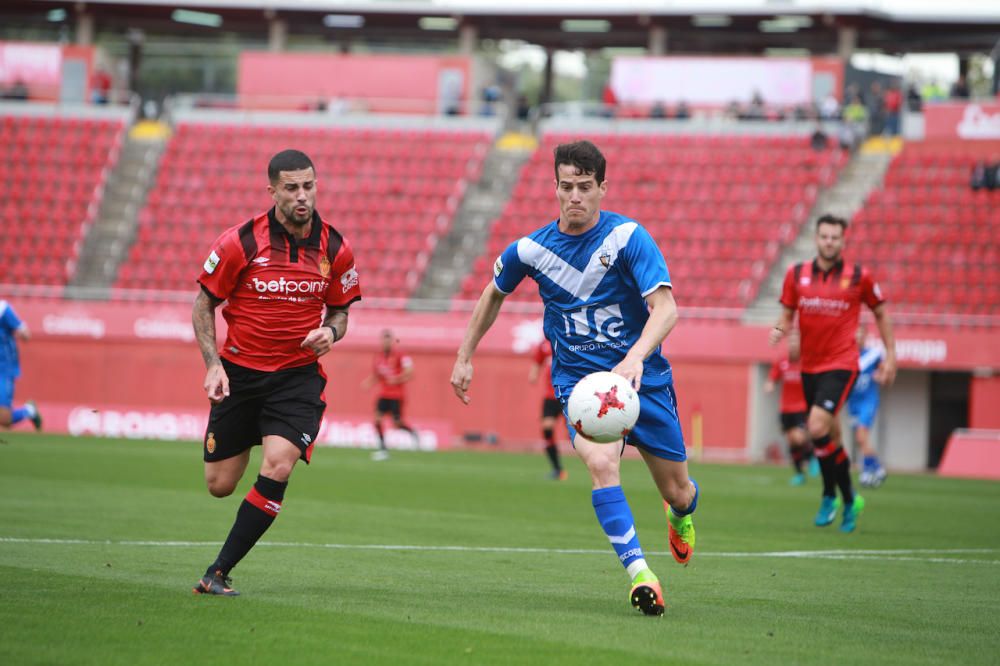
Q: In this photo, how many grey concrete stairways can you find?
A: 3